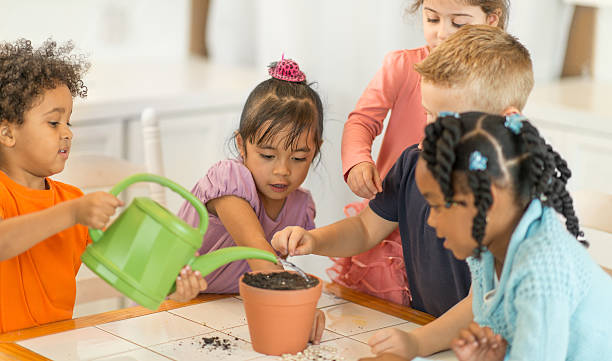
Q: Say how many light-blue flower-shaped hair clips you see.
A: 3